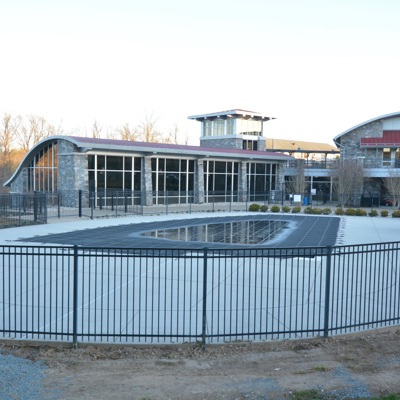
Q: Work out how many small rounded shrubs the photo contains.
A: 14